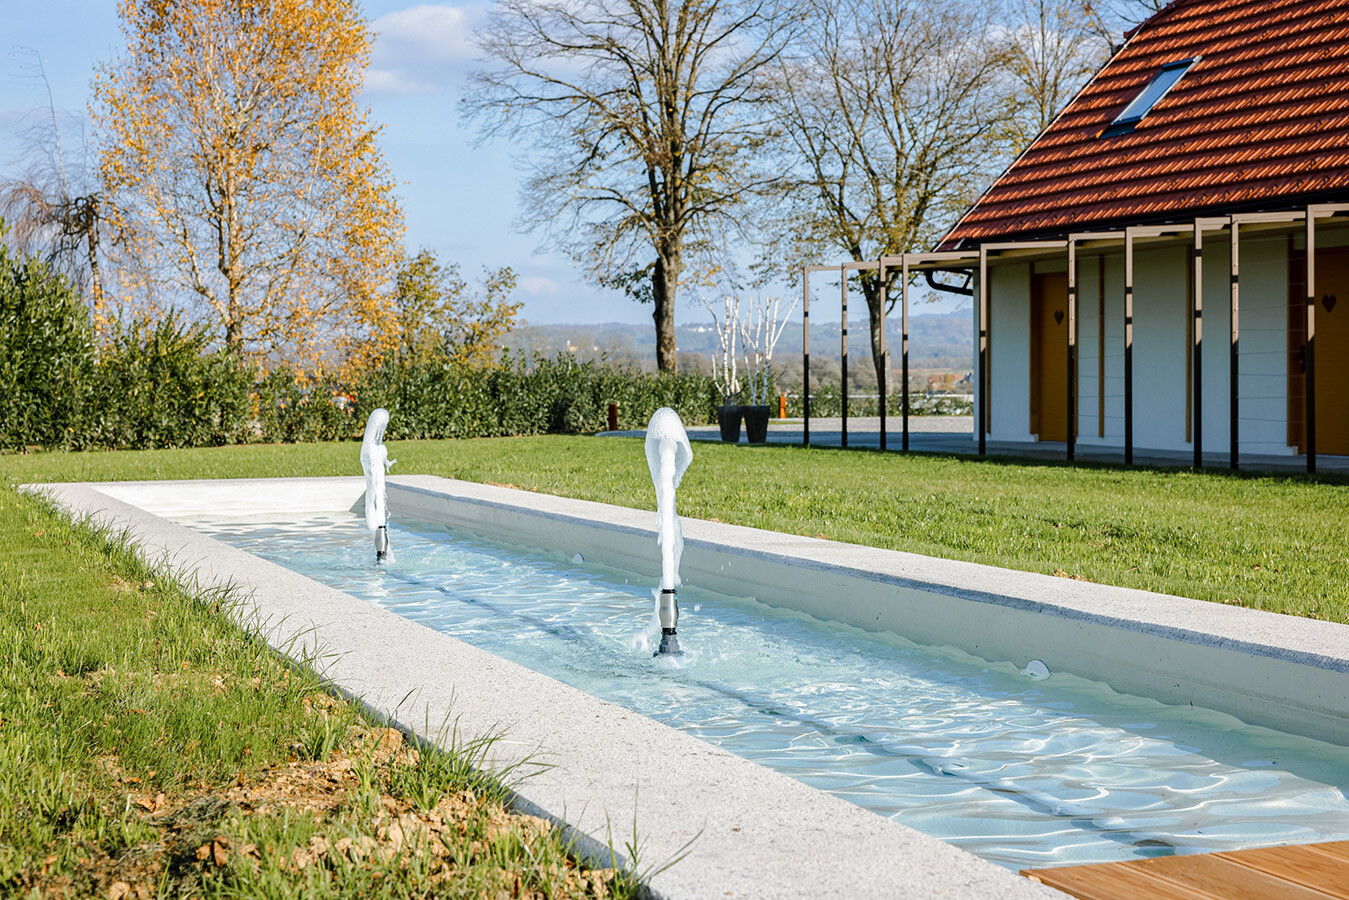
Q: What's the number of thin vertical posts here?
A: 10